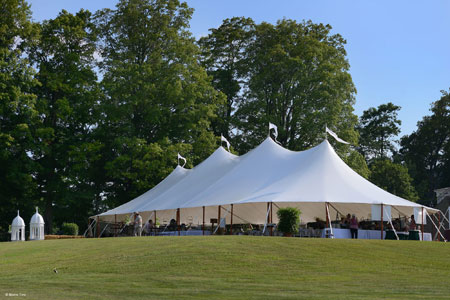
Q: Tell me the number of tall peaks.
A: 4